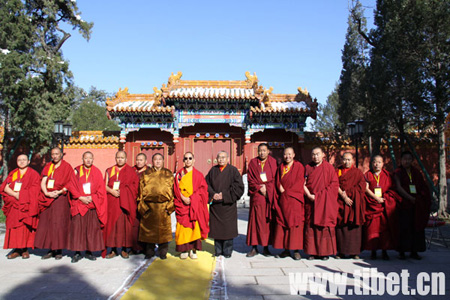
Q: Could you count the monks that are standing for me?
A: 14